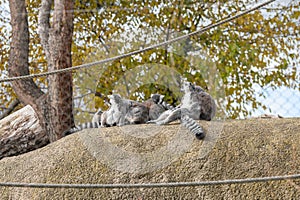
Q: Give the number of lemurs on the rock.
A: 3